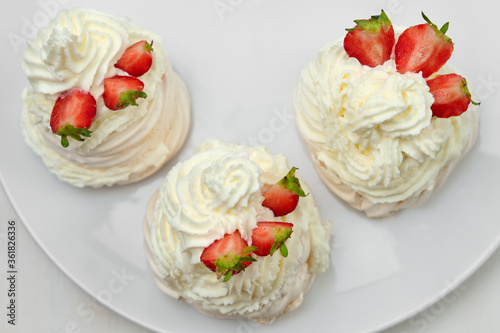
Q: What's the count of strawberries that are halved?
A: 9